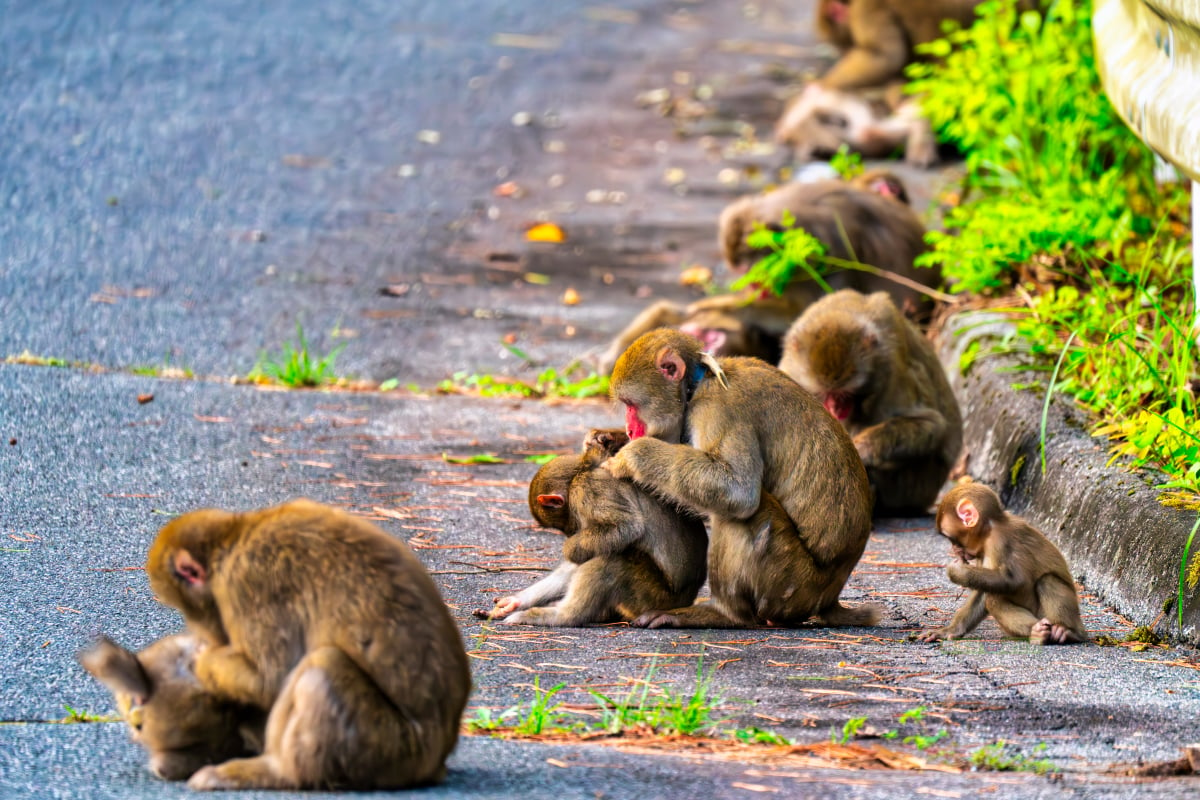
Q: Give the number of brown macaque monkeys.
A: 11